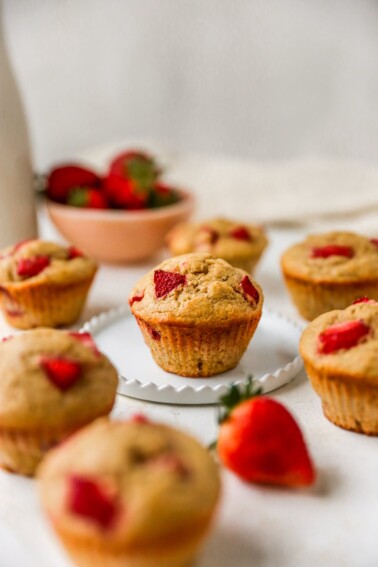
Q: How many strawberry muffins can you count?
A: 7